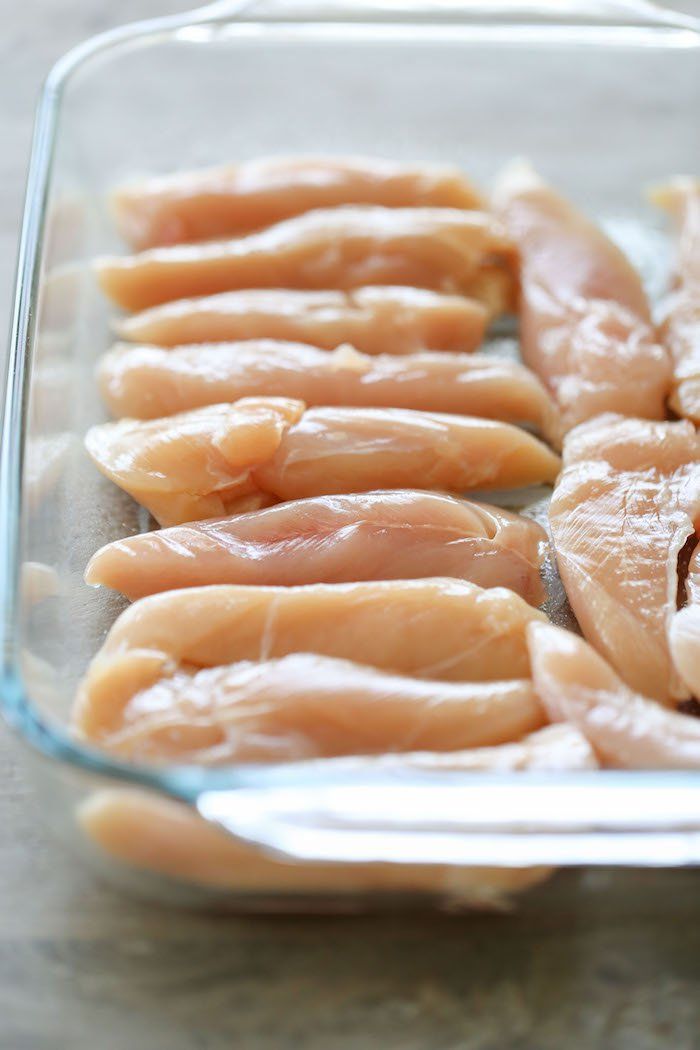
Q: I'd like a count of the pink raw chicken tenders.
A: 14